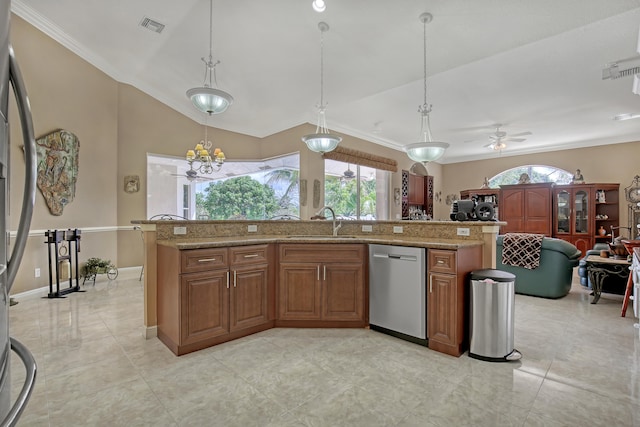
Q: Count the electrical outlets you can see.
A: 6